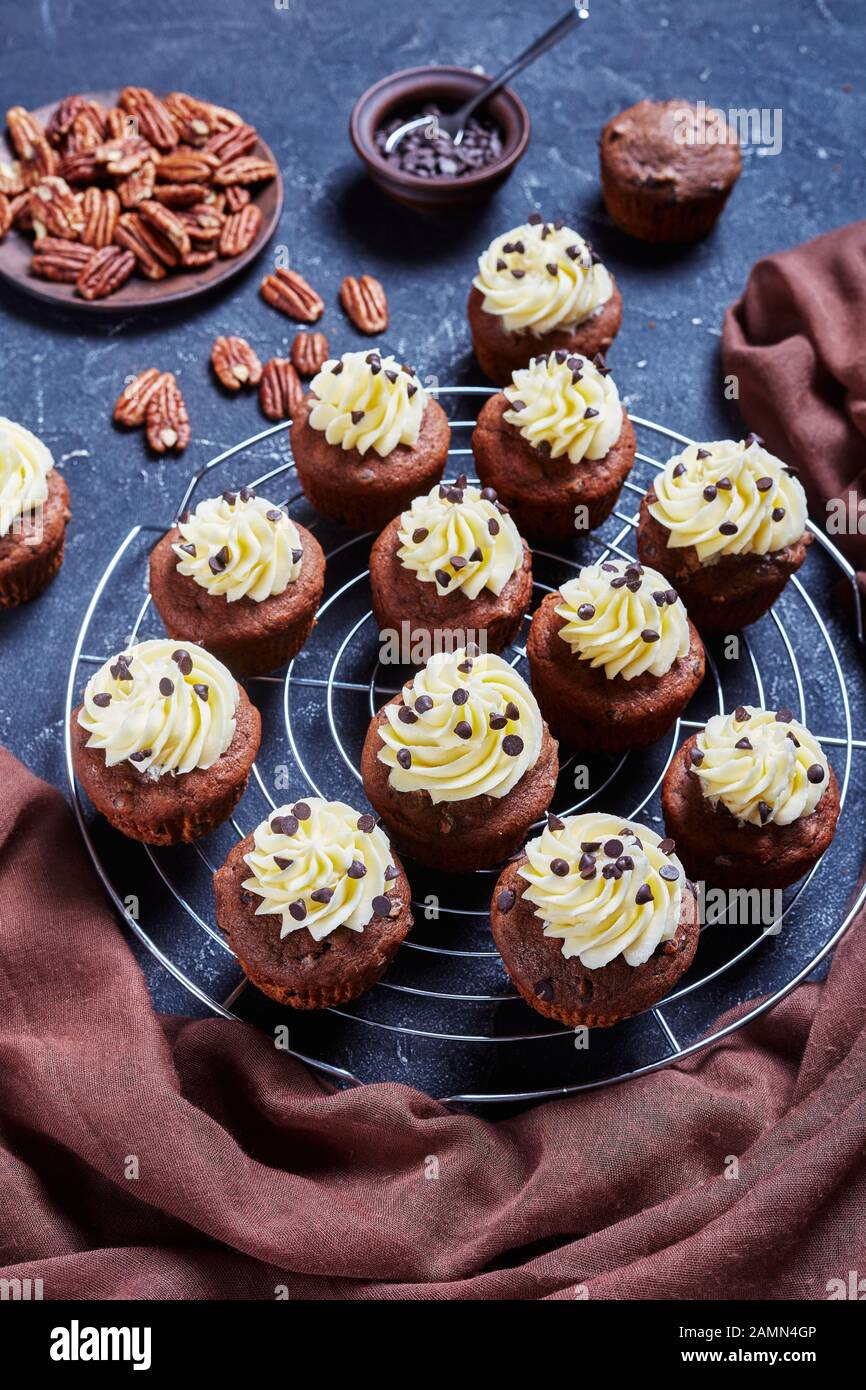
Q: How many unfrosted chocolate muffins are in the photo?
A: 1